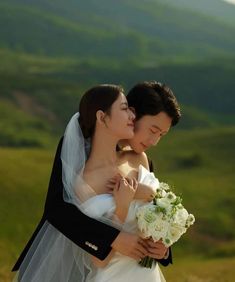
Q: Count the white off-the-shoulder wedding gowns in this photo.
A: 1